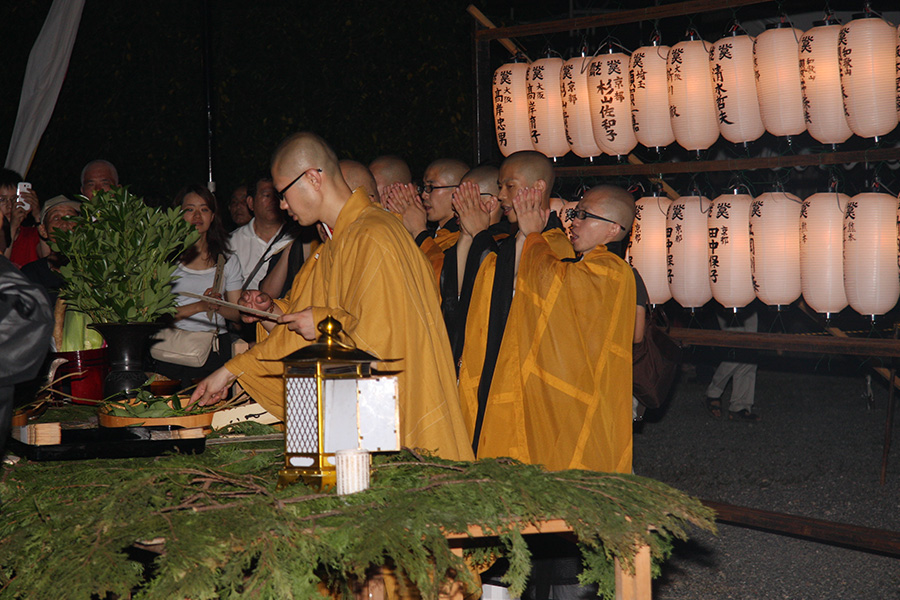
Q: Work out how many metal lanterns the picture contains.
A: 1